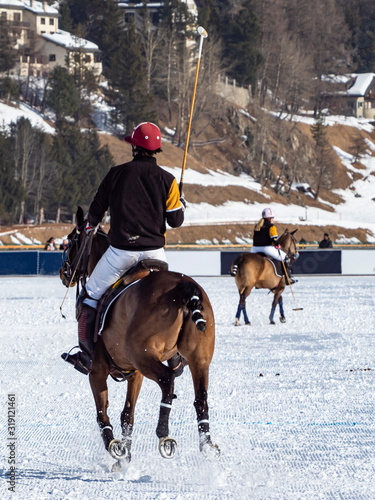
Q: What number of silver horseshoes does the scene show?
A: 2